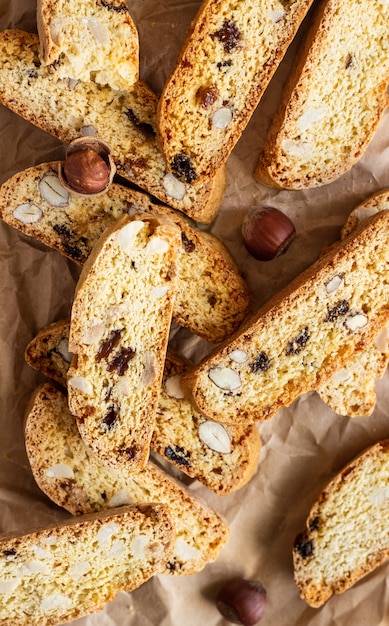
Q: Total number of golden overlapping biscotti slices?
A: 12